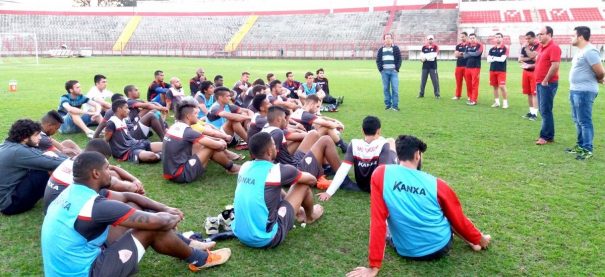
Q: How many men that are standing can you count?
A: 8